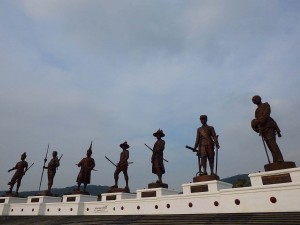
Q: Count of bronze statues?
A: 7